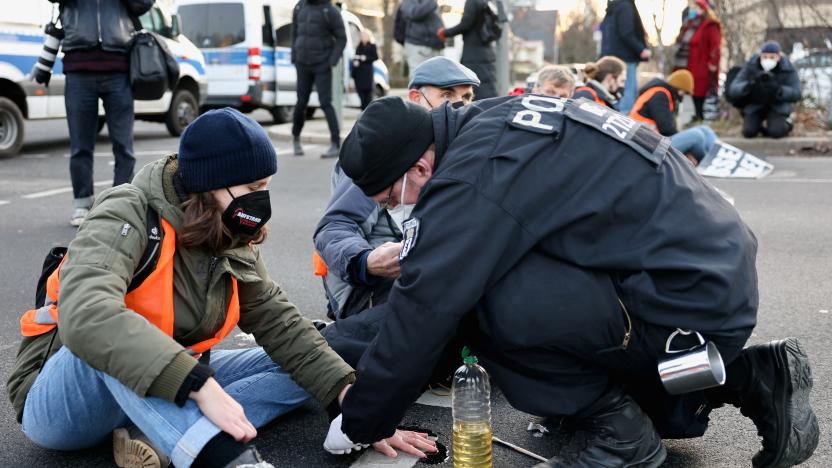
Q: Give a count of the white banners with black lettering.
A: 1